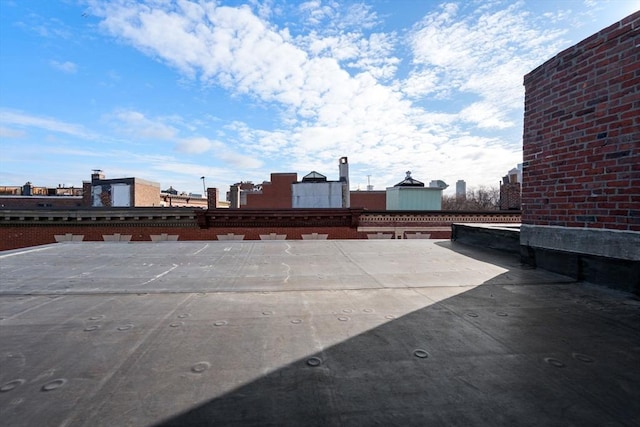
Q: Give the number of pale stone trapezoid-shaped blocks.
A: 8